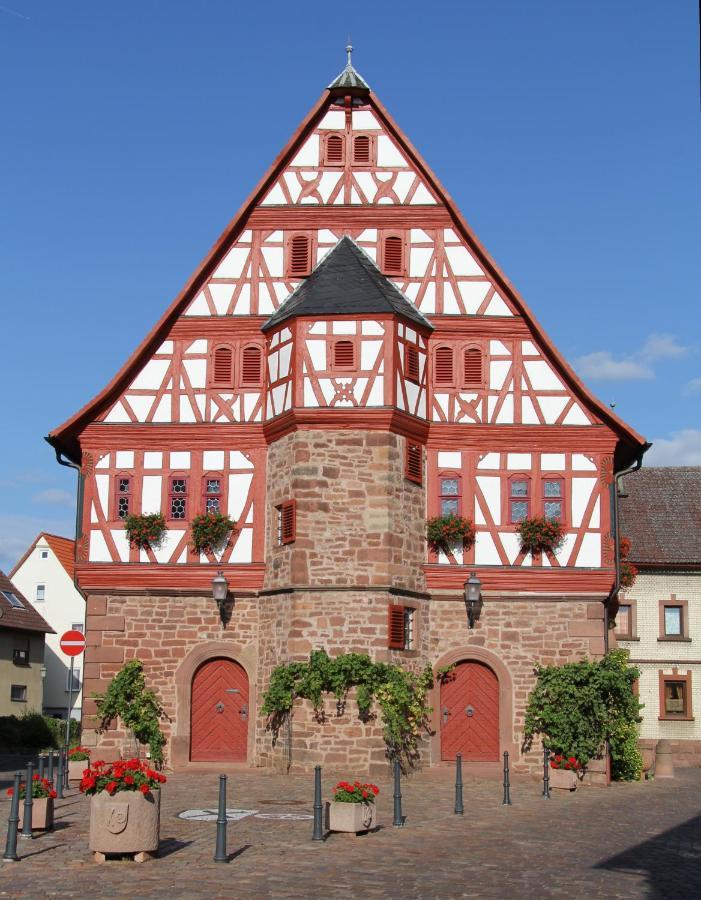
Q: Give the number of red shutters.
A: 13